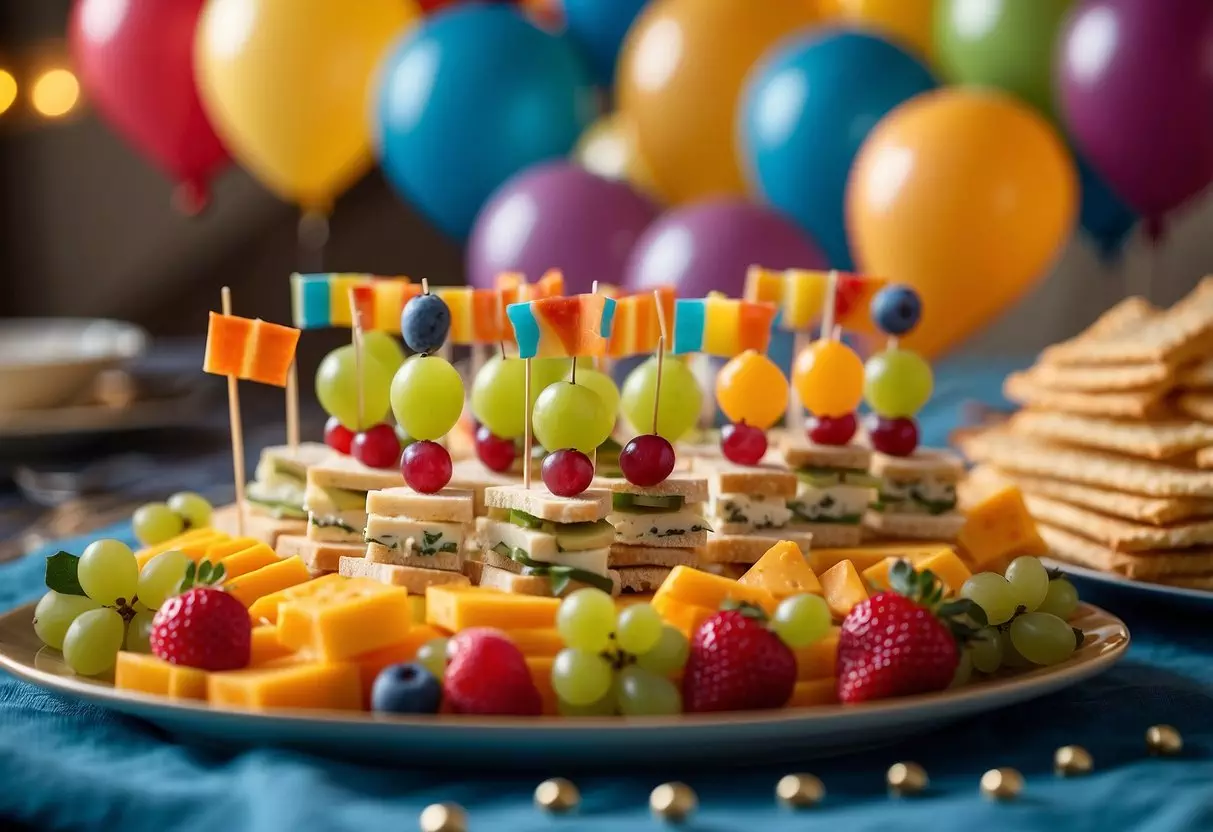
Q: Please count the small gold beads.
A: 8